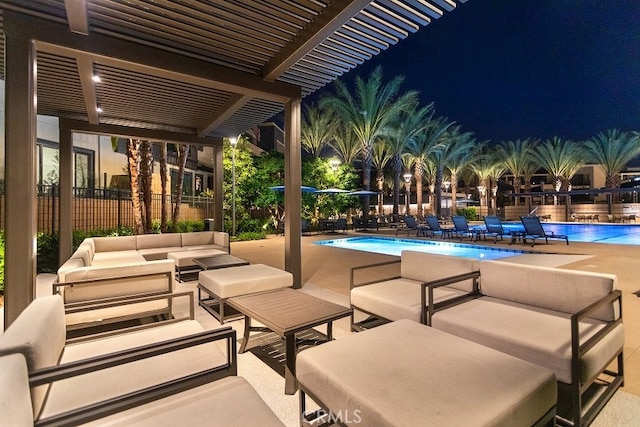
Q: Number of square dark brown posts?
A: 4